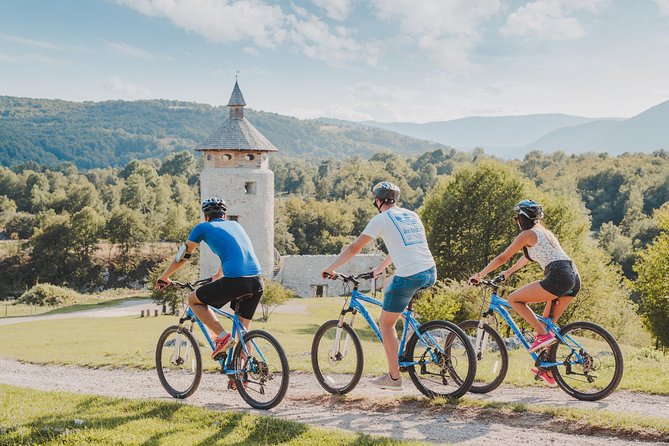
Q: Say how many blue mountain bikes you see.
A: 3